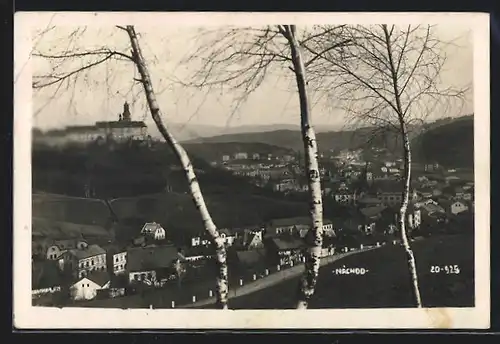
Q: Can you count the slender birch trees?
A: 3